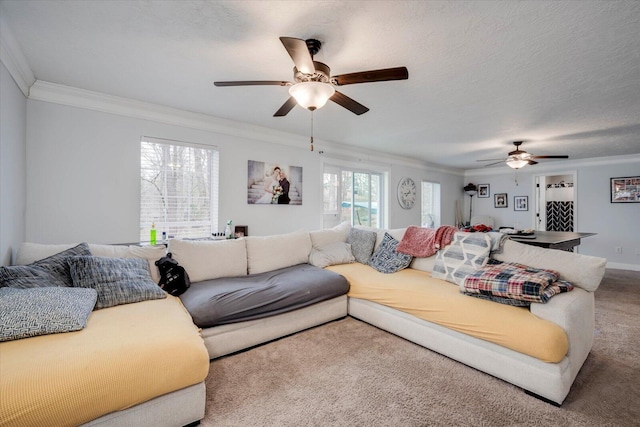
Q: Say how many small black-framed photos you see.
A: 3